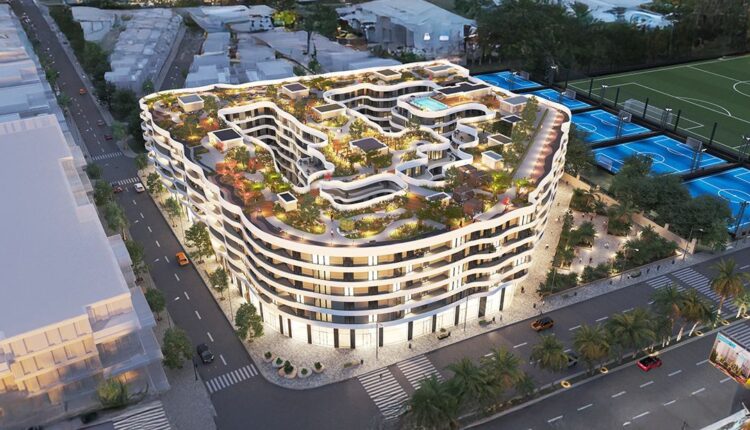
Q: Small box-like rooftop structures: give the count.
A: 13